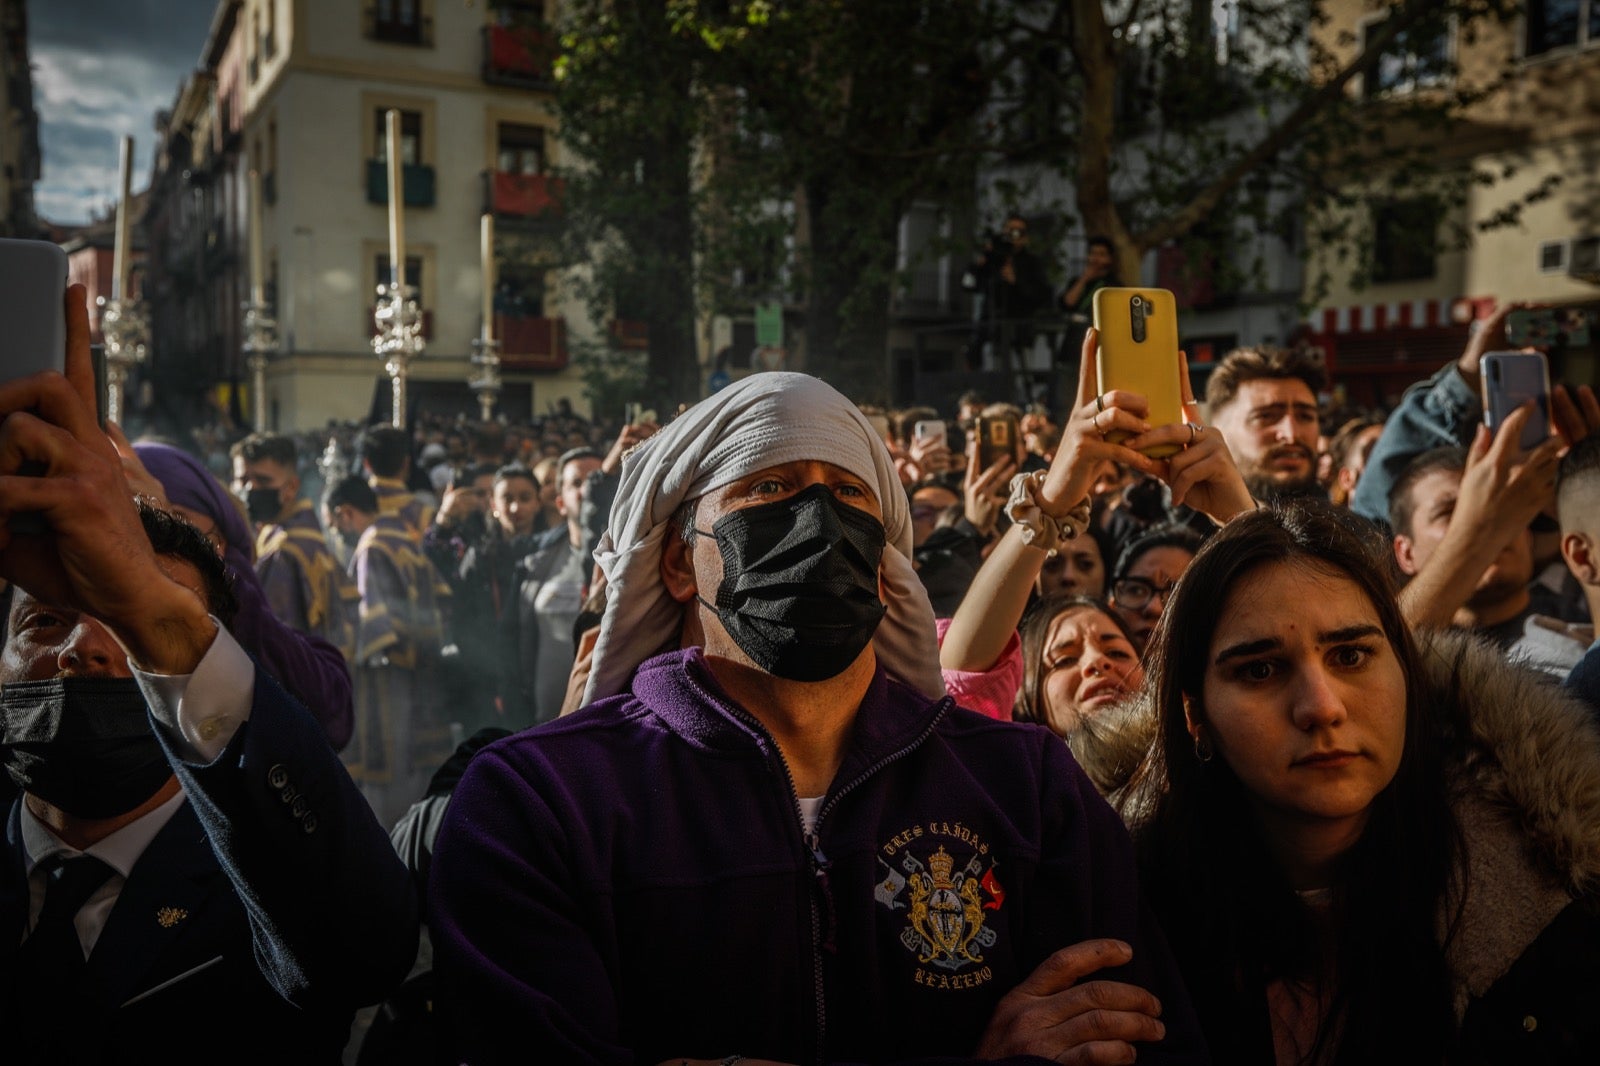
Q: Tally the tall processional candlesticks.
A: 4